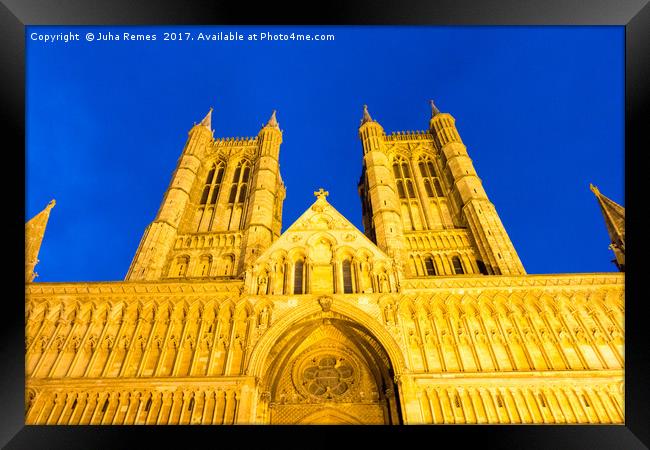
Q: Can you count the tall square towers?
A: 2